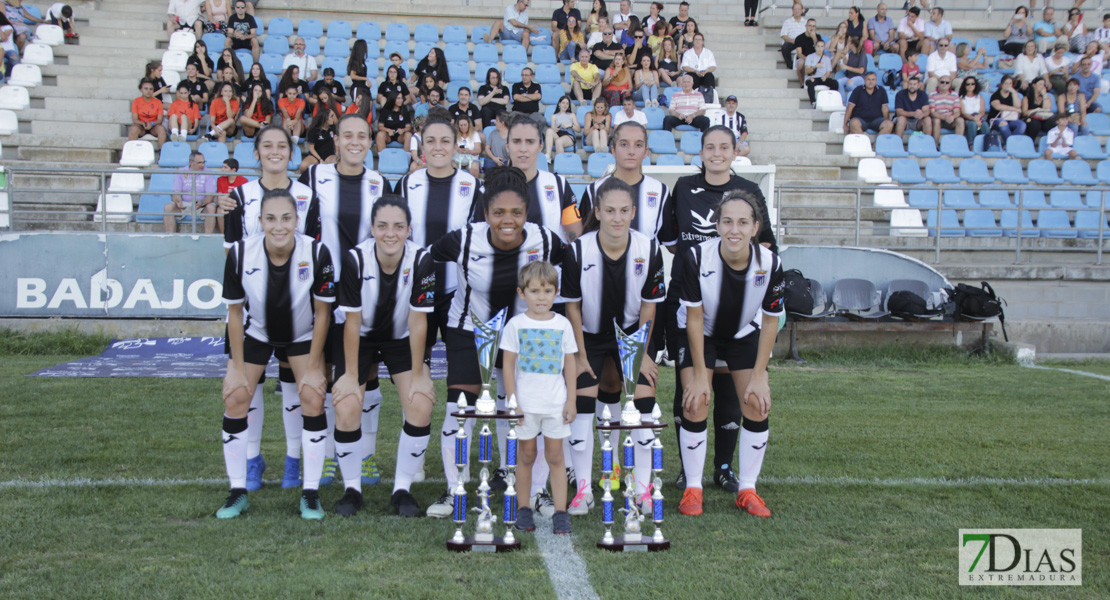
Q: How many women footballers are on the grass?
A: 11